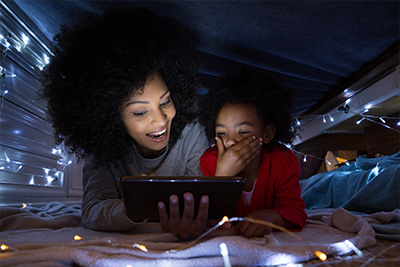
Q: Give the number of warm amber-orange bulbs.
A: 6